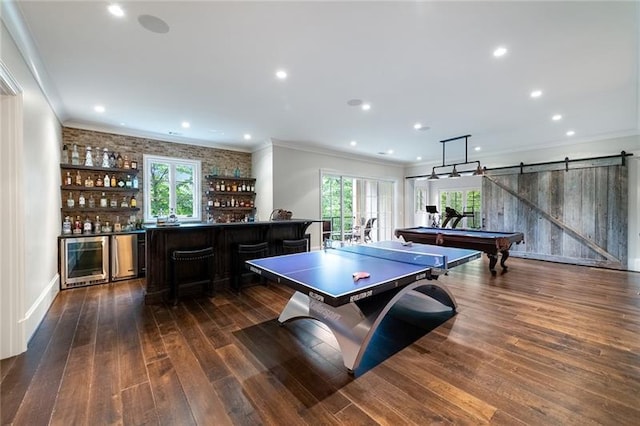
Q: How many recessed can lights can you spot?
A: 15